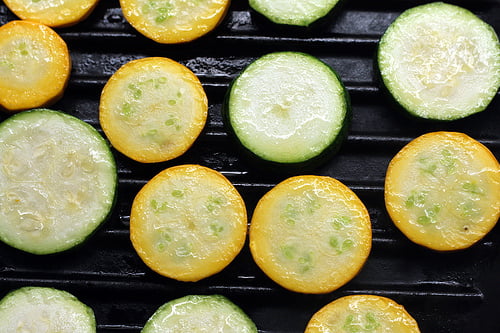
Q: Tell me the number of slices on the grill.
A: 14